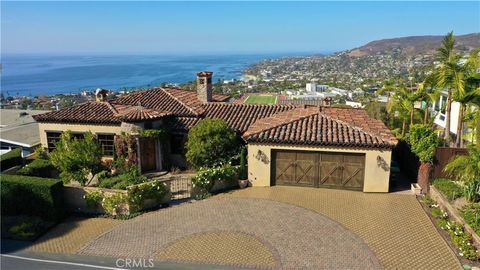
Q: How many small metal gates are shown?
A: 1